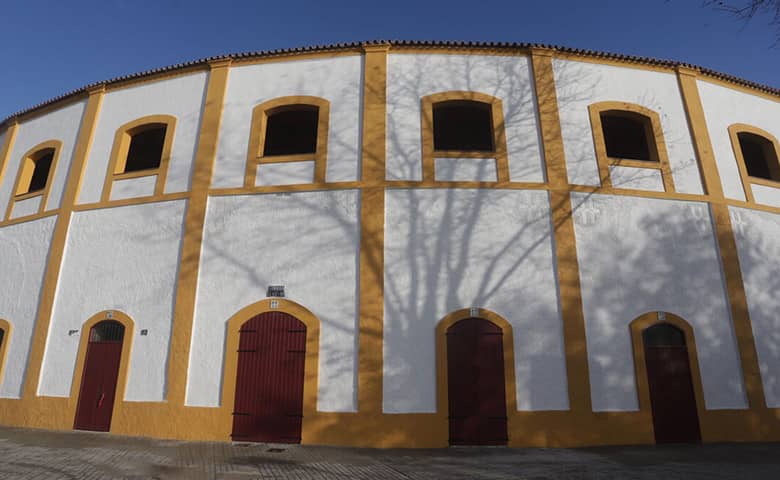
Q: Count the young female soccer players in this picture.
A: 0